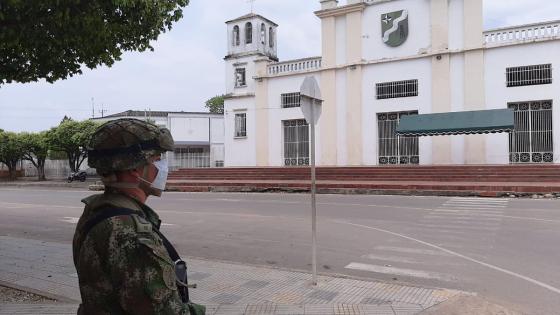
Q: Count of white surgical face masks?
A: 1